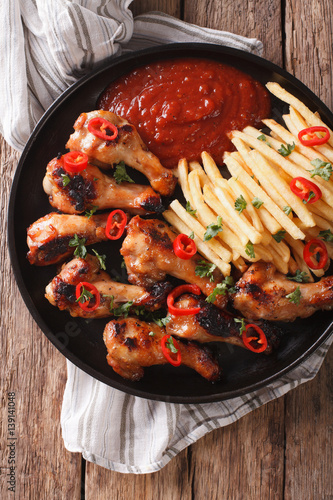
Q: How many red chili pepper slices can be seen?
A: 11